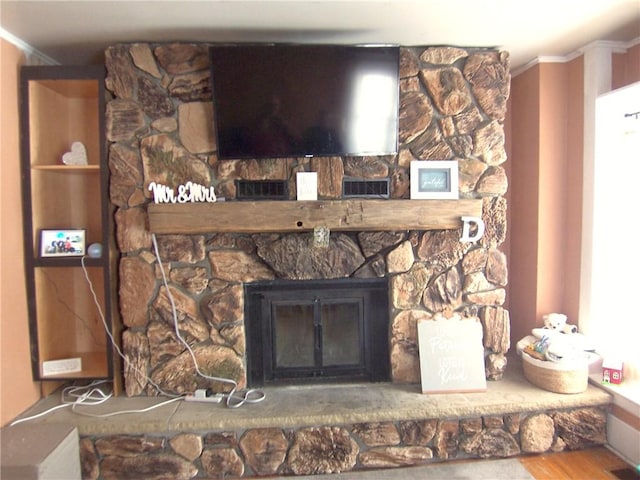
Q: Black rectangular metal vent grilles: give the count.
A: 2